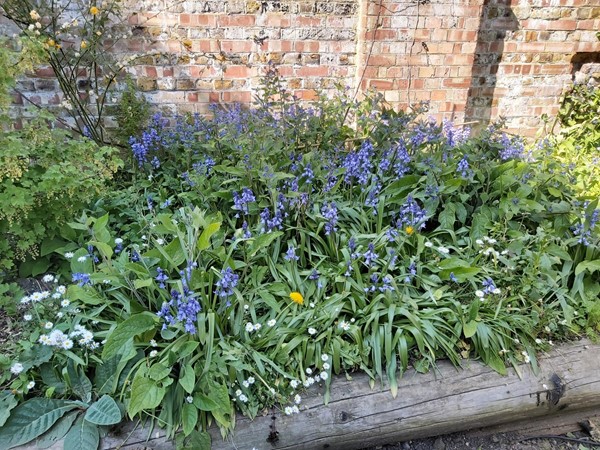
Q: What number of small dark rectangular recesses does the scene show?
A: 1